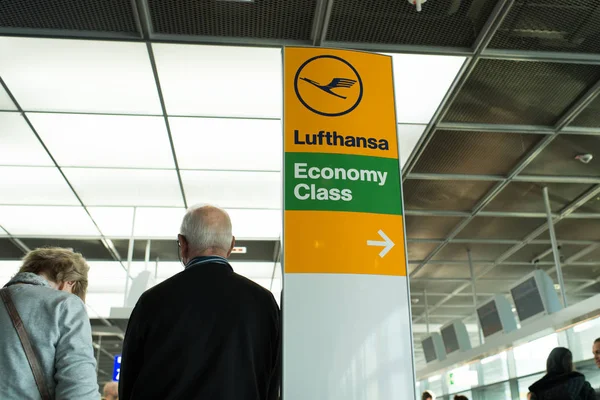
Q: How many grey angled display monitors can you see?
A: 4